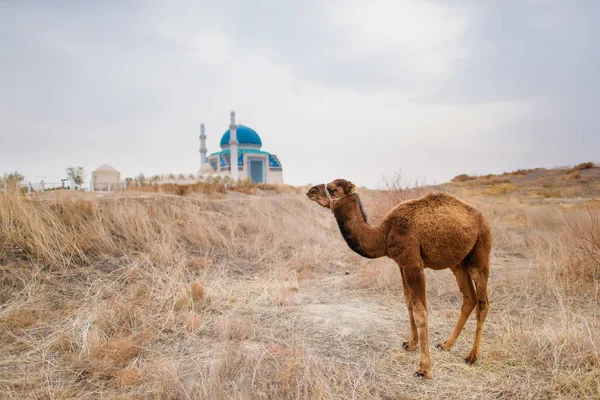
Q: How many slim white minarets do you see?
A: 2